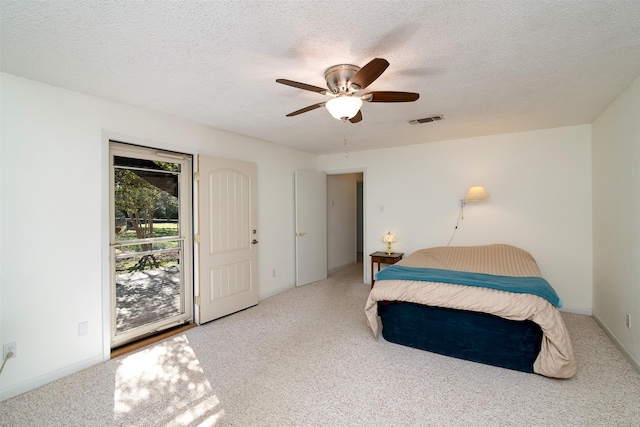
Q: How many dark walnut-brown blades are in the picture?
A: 5